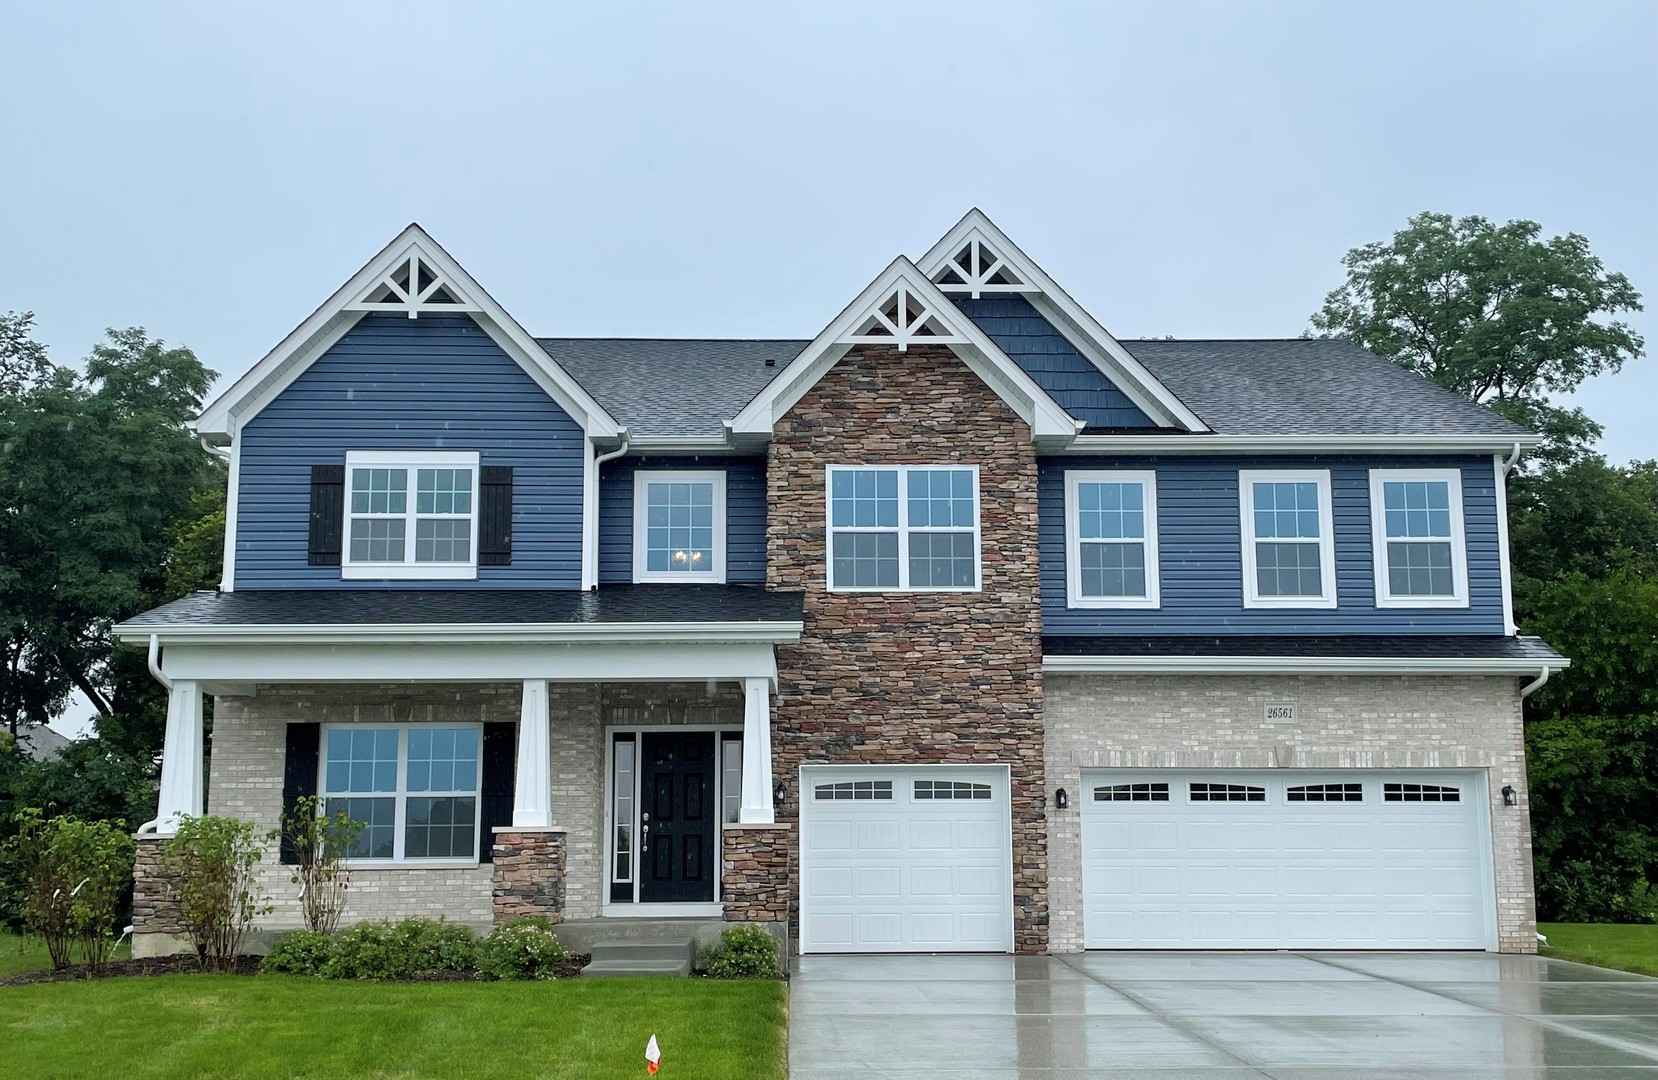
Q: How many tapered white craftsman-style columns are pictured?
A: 3